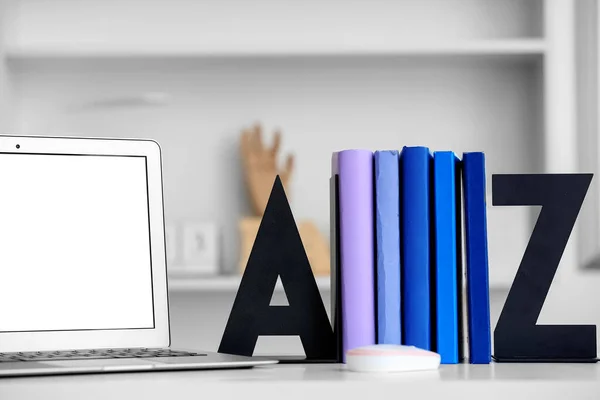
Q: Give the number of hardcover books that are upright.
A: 5